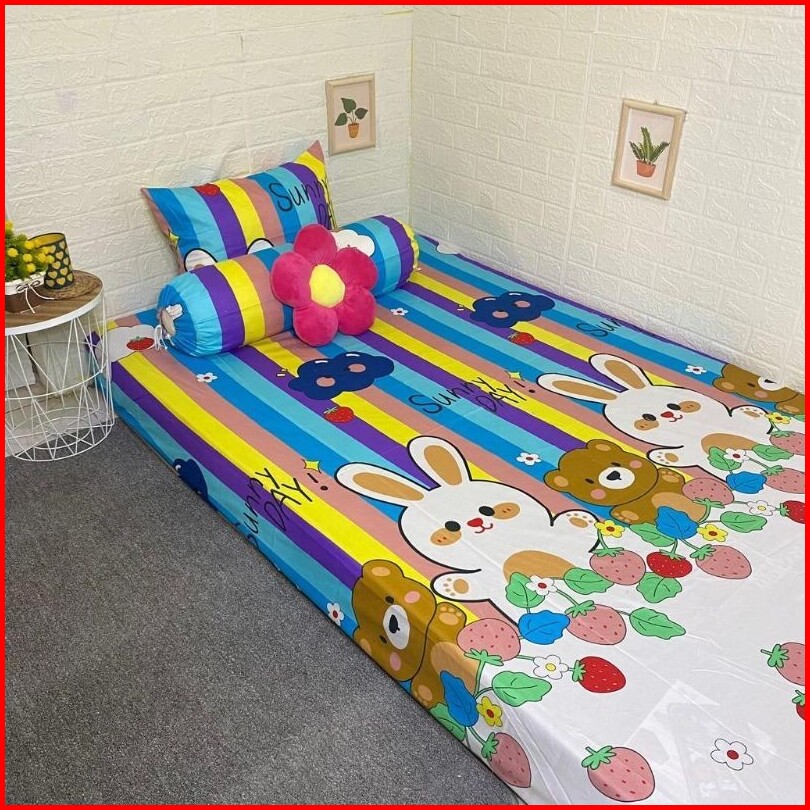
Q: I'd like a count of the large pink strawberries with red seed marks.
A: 10